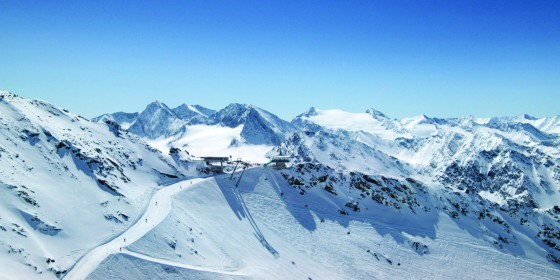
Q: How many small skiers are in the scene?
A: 6